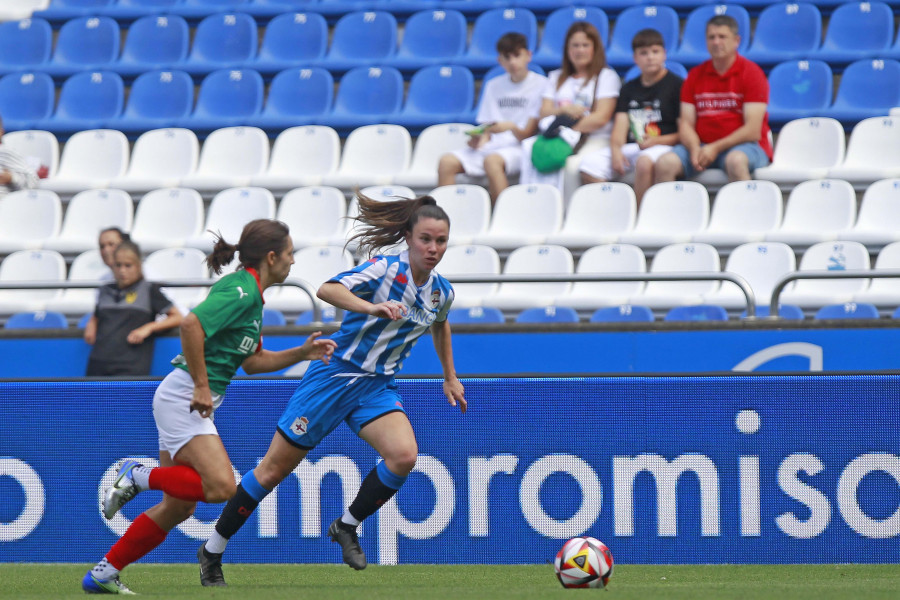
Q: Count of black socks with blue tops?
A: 2